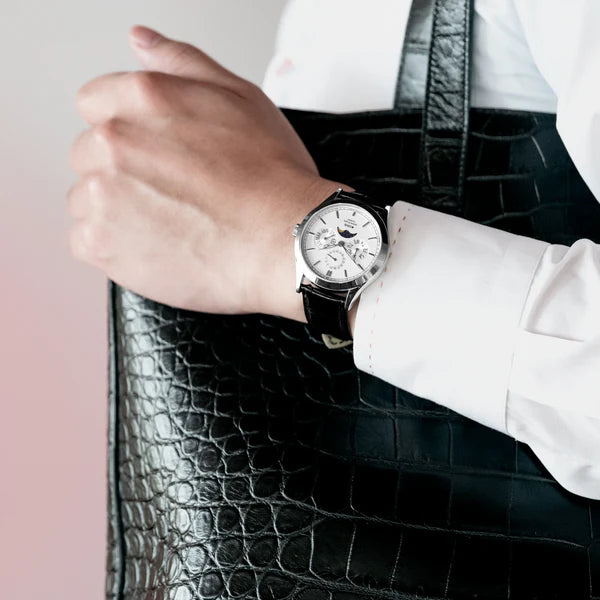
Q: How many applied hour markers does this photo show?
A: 12